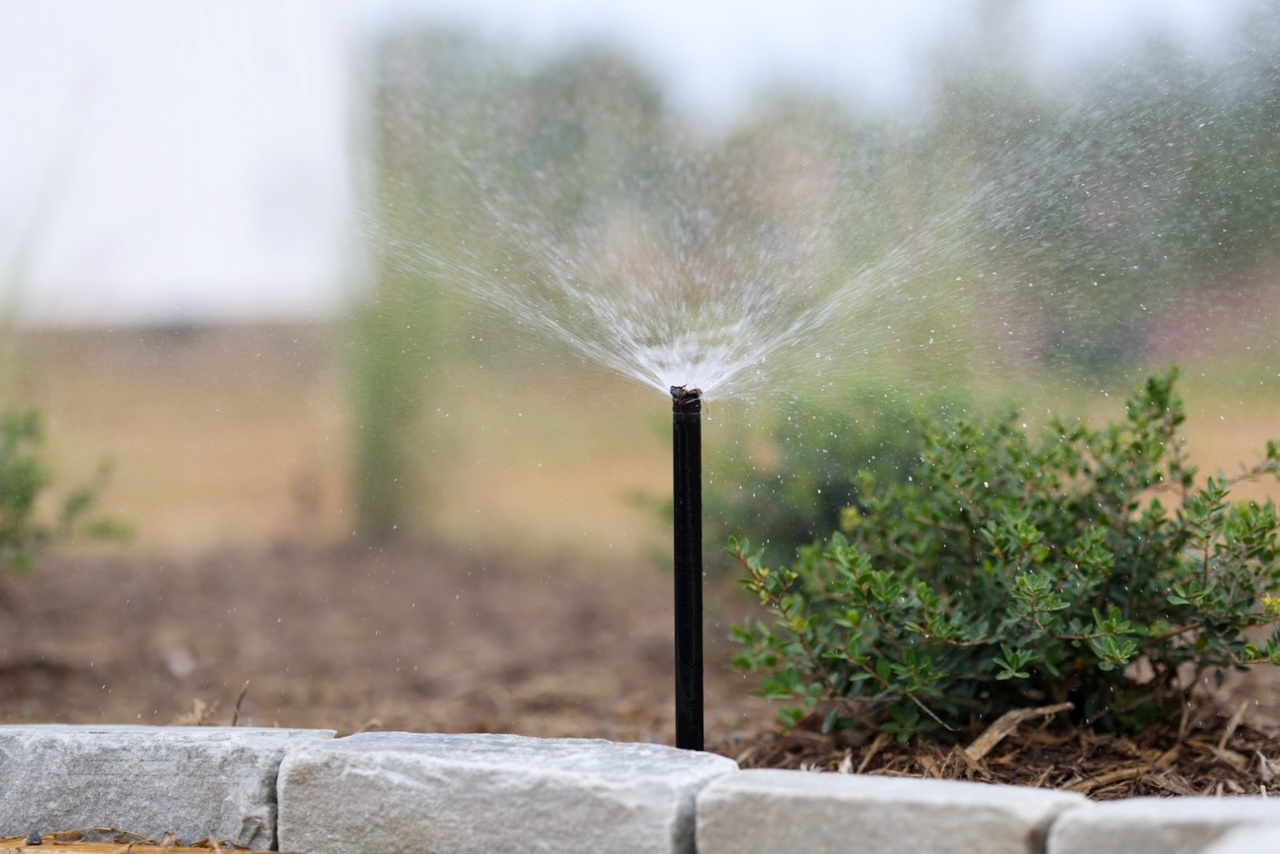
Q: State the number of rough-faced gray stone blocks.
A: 4